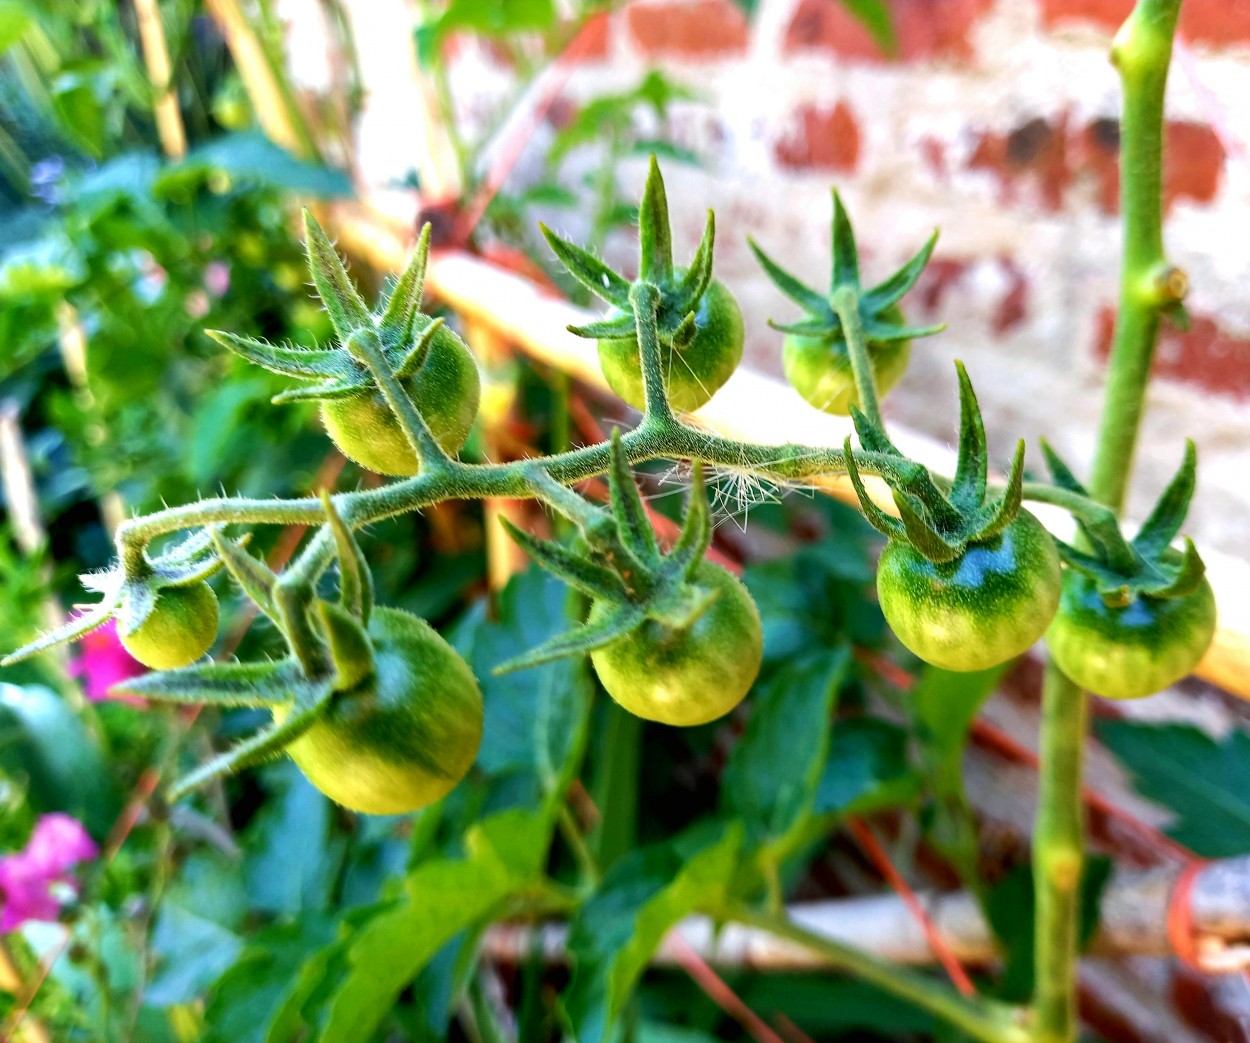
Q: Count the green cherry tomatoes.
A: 8